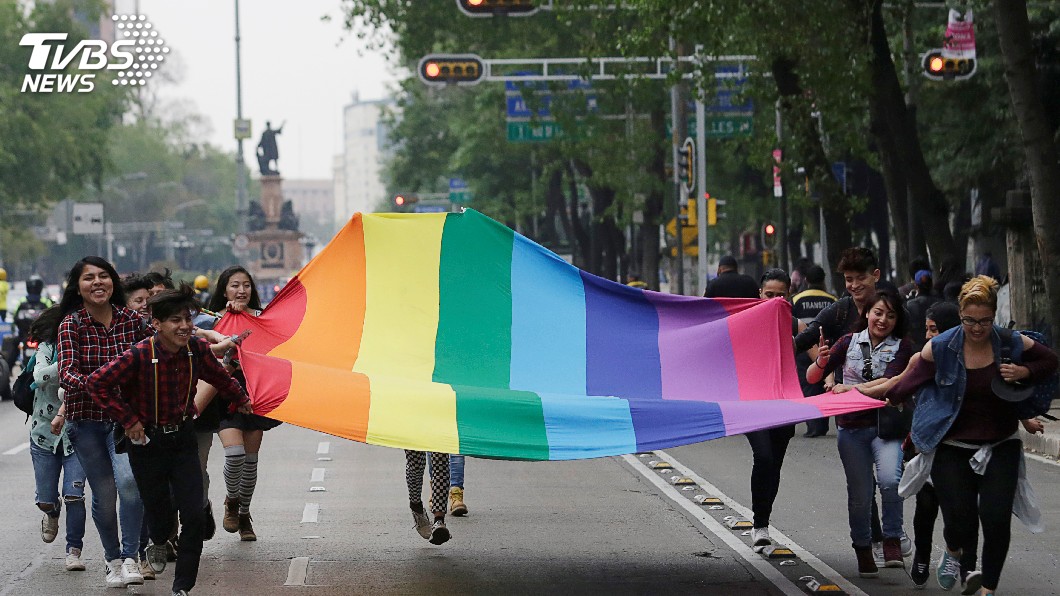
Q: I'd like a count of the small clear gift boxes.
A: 0